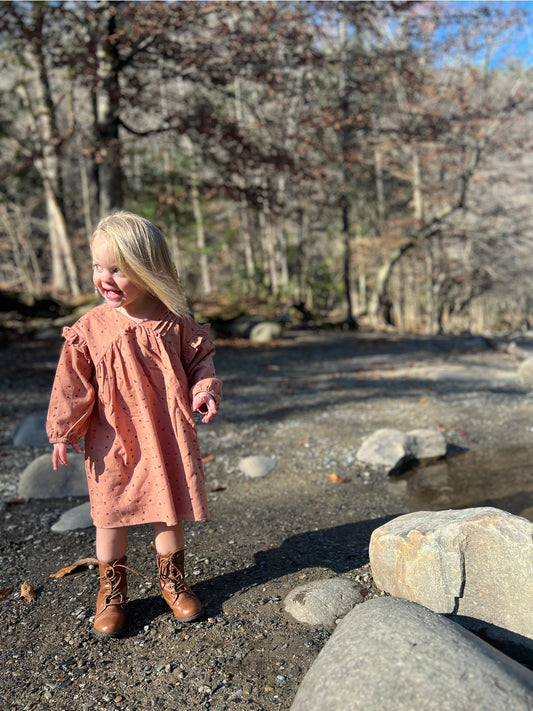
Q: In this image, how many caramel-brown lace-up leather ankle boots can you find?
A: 2